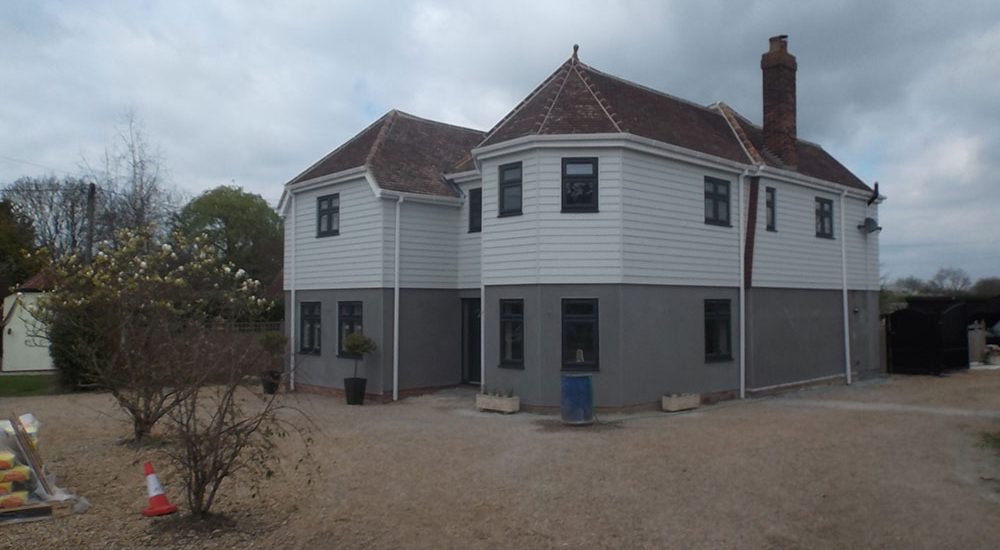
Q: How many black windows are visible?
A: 12